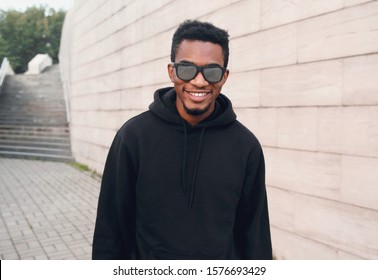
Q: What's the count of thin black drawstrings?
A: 2